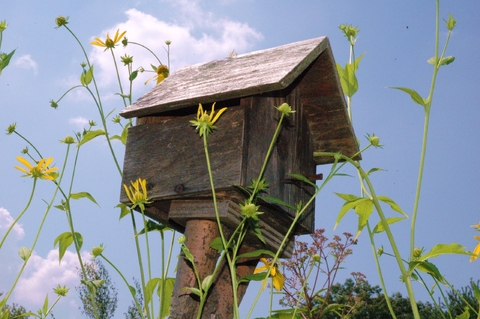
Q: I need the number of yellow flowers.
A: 7